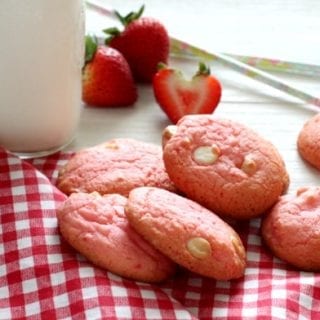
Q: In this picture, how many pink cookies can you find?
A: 6